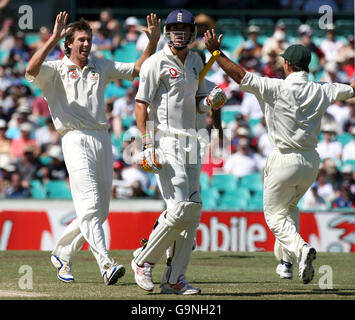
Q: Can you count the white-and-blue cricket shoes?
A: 2